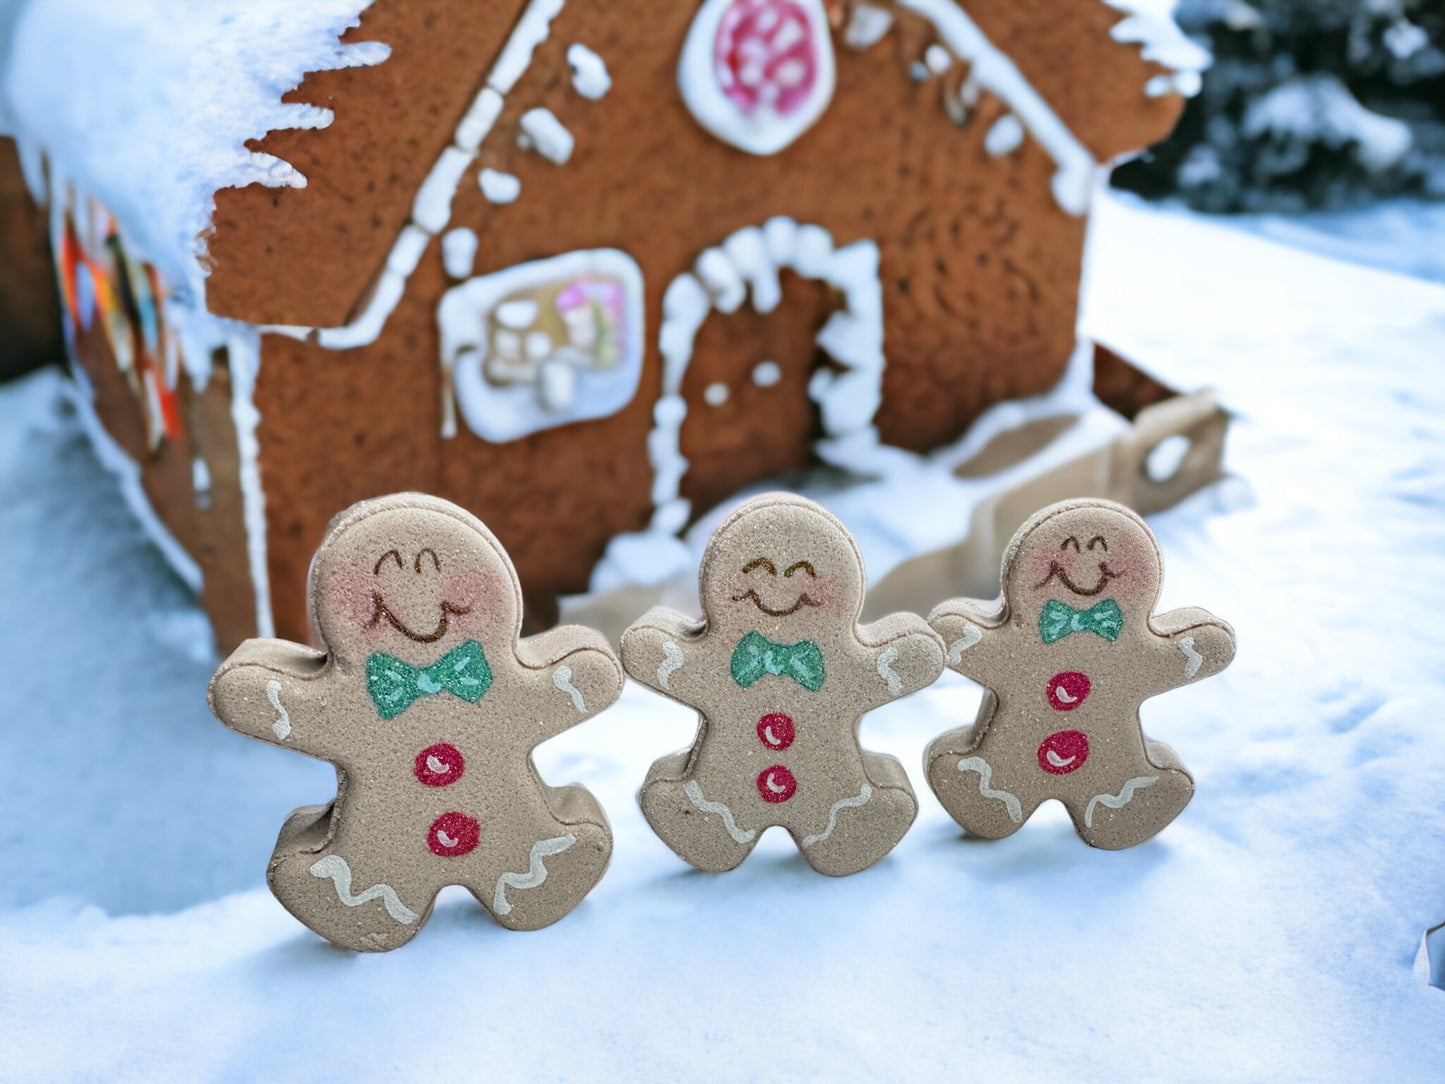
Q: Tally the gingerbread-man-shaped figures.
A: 3